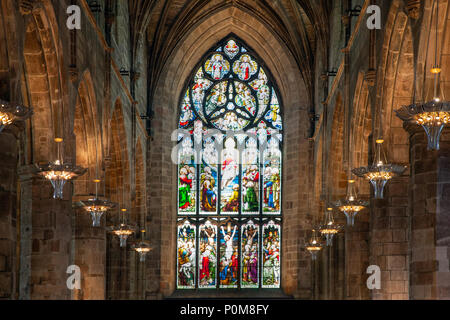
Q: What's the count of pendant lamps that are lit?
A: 10